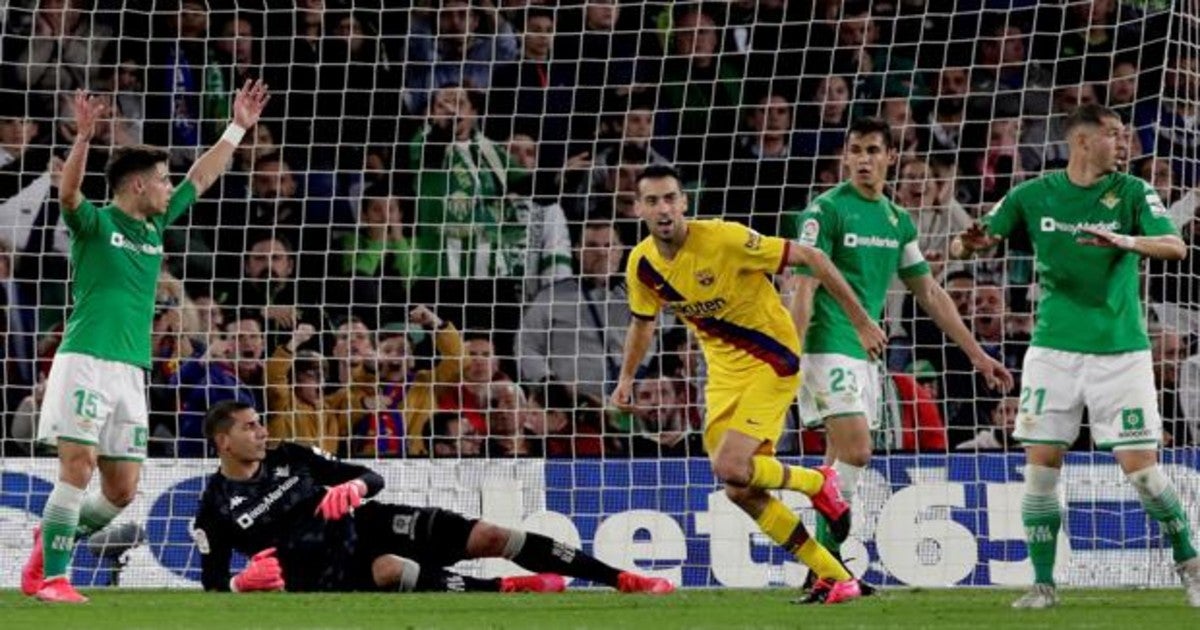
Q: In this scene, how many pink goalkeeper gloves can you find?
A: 2